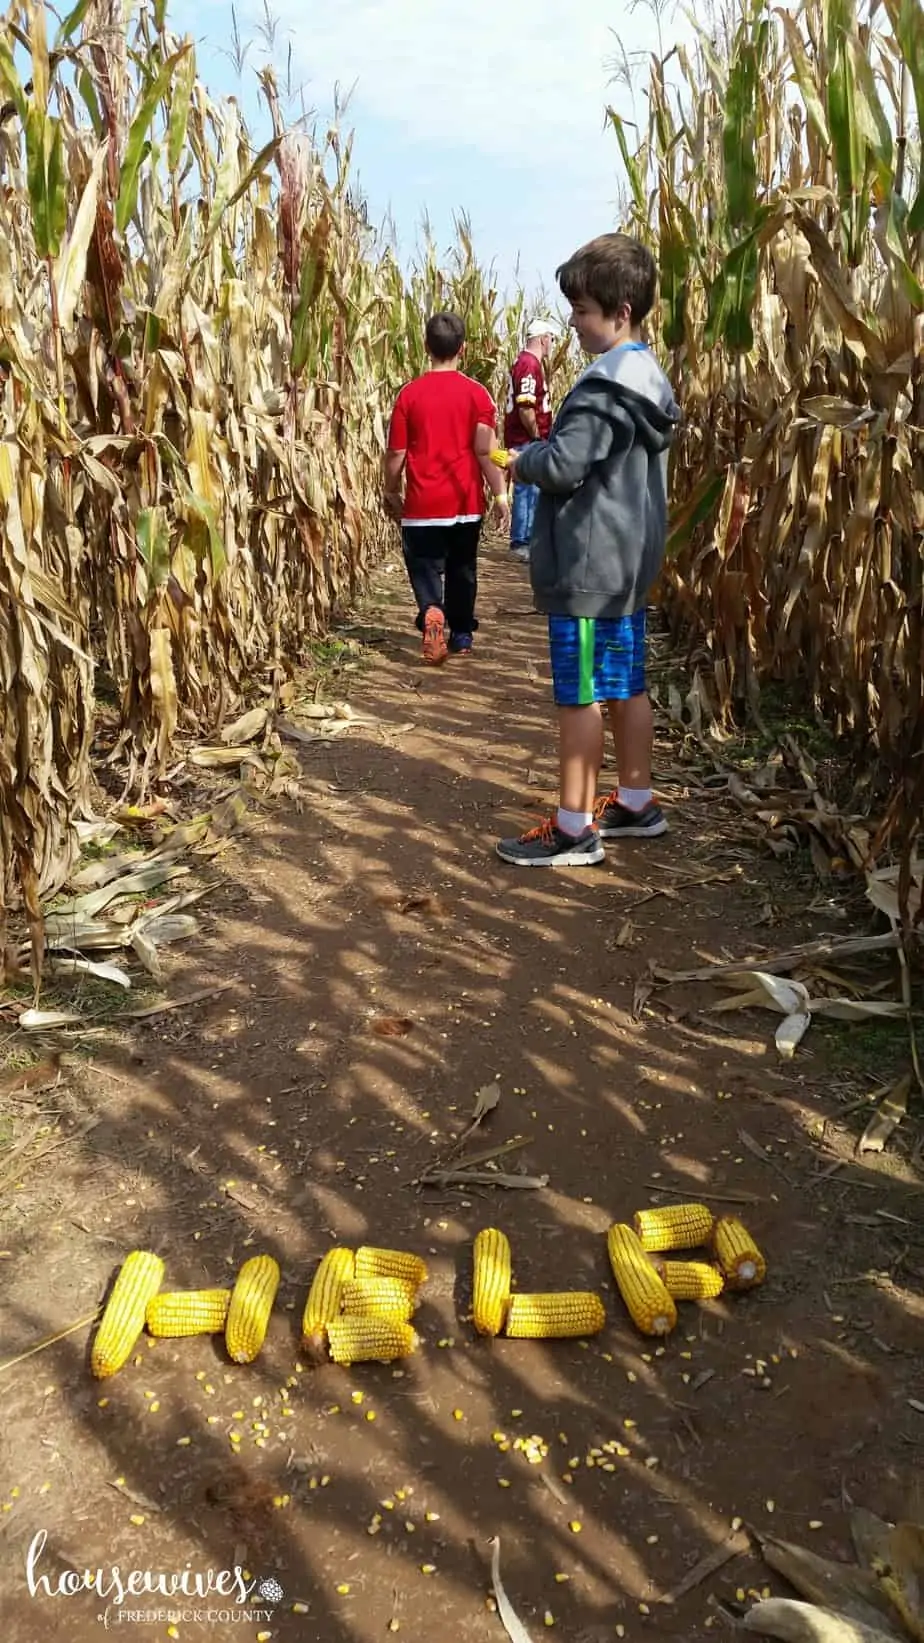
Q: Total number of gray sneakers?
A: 2